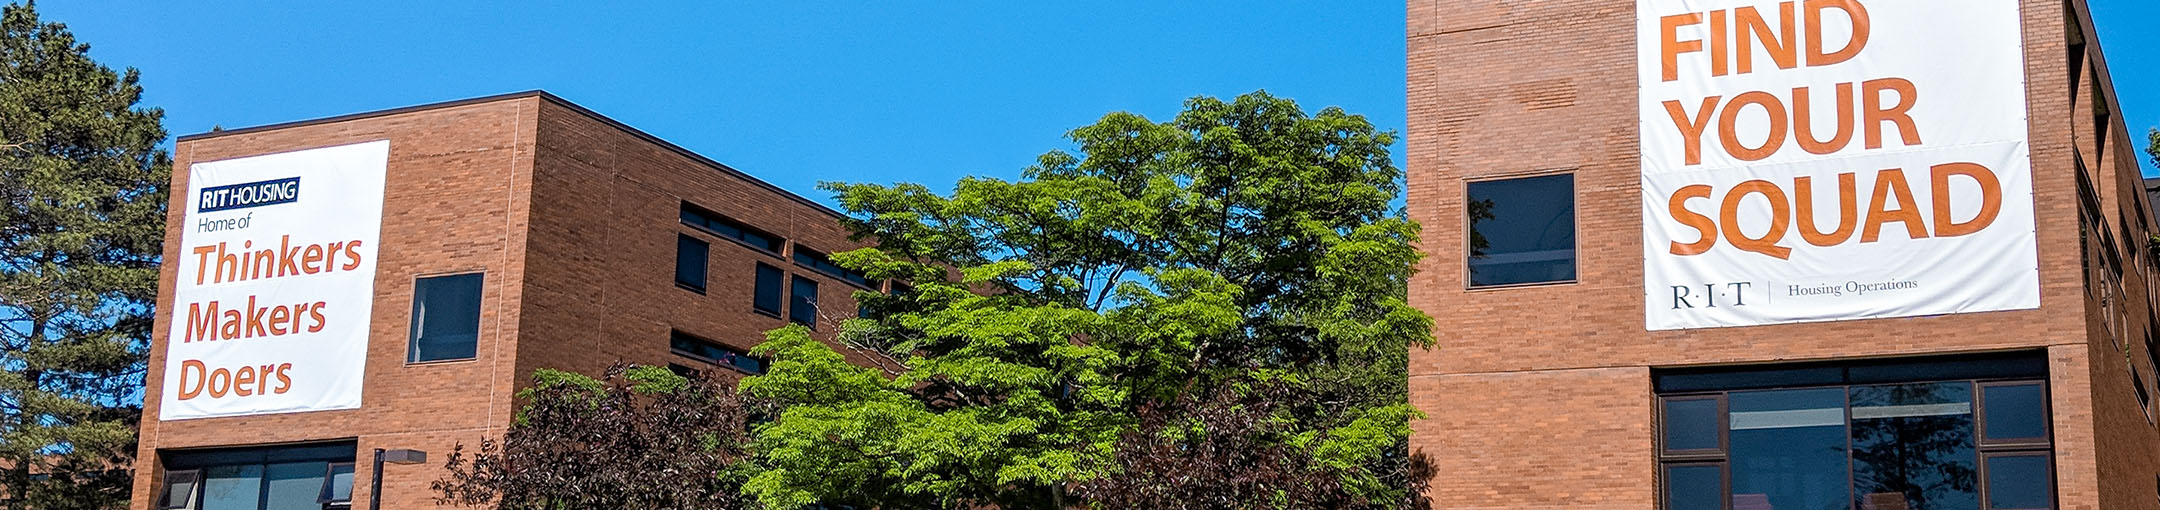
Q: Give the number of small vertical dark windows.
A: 3